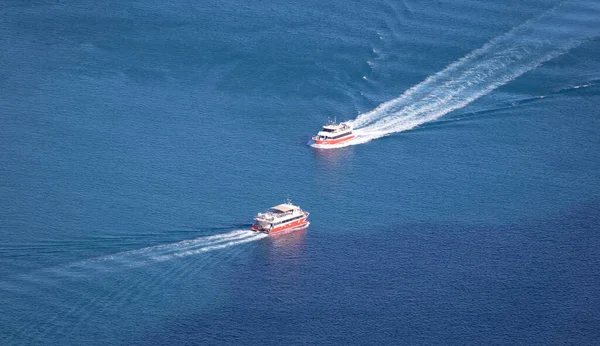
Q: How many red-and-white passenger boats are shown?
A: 2